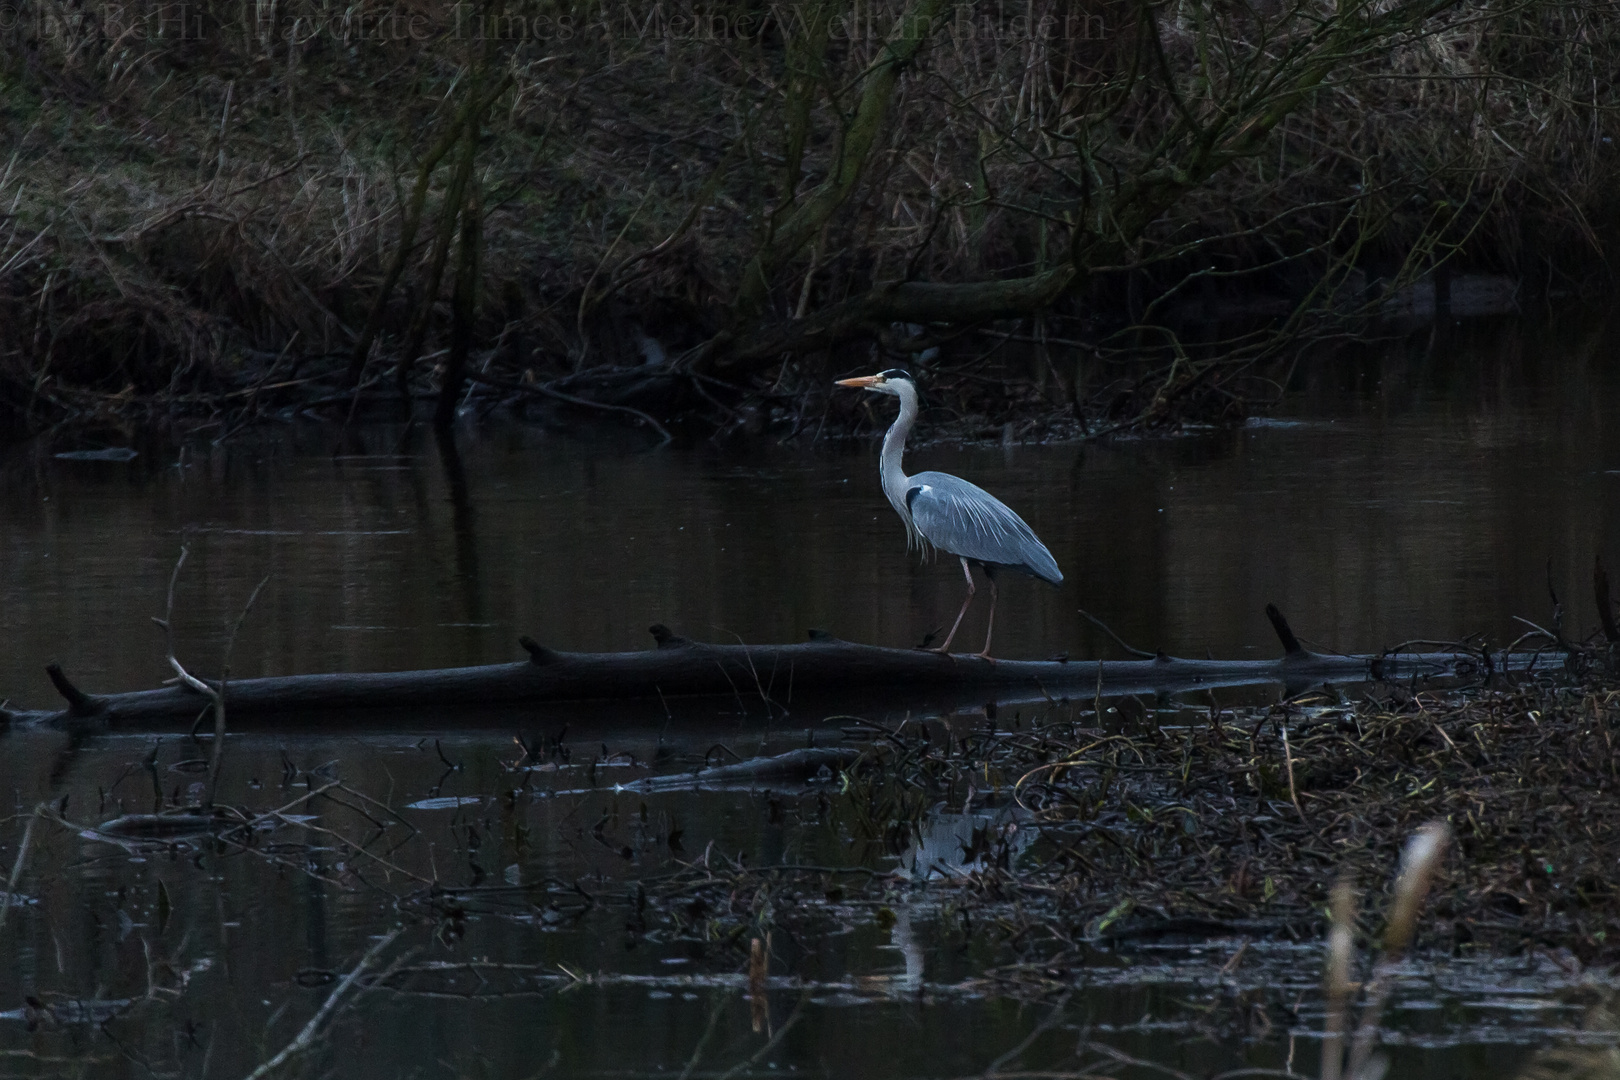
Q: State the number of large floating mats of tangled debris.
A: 1